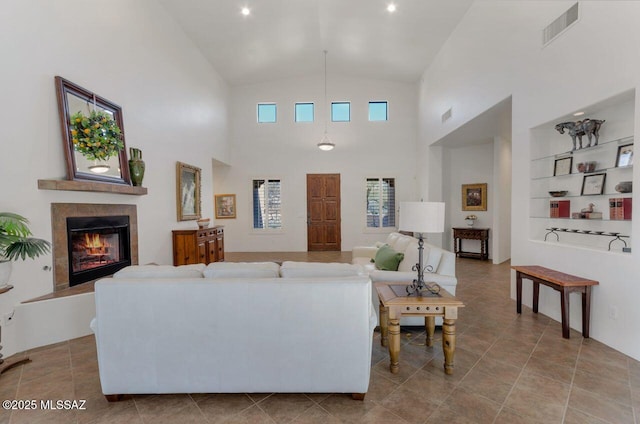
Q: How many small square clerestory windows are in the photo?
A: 4